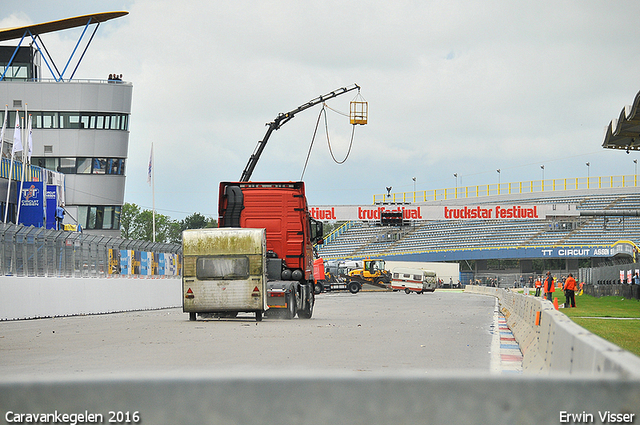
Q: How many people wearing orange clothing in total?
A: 3